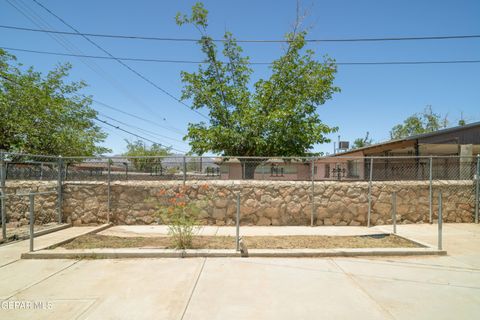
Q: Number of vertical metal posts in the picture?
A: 12